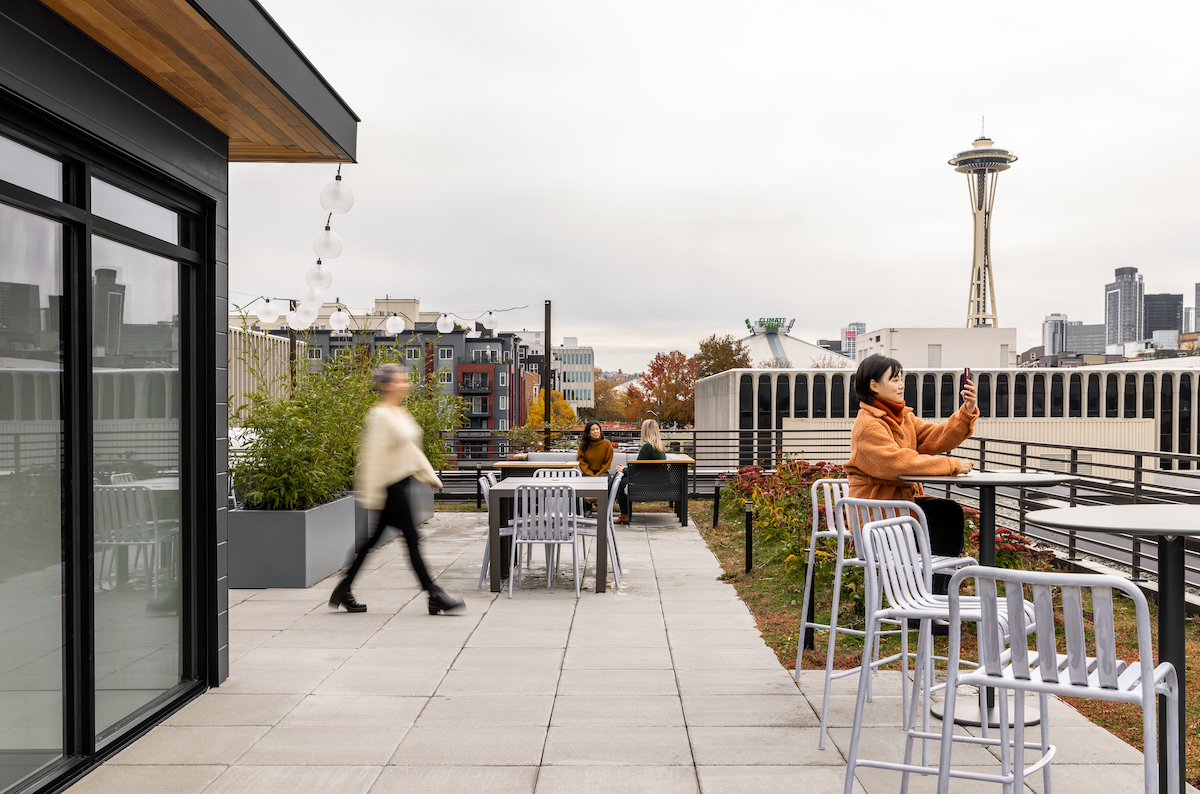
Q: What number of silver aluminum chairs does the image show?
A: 10